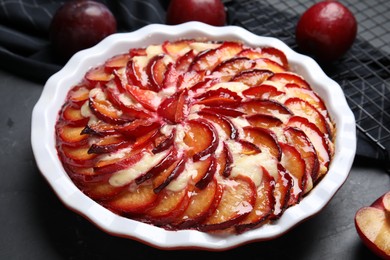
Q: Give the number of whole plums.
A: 3